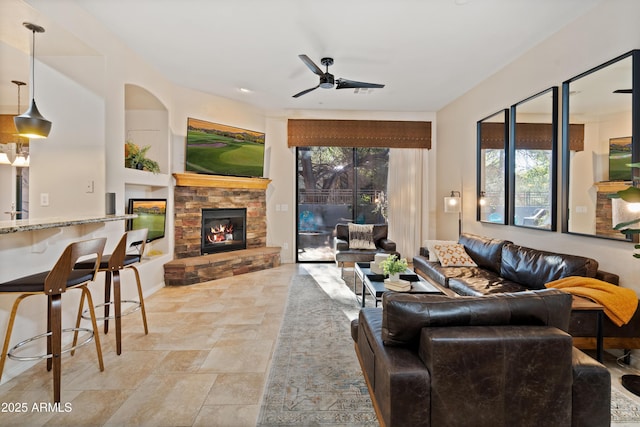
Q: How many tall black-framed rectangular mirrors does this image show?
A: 3